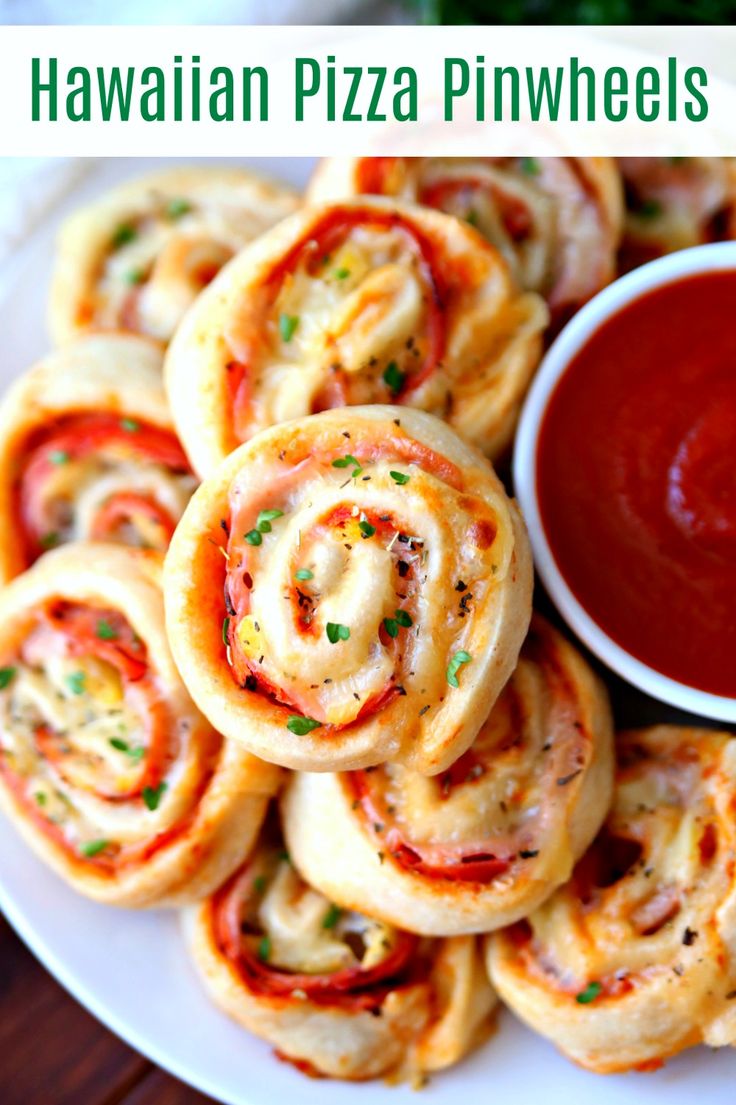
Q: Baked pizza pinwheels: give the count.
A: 10